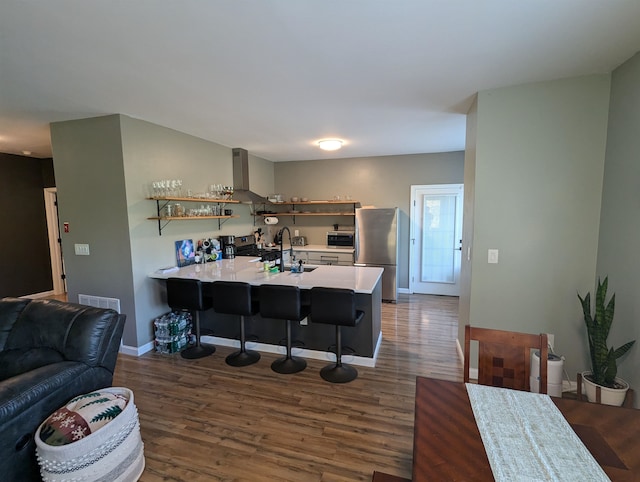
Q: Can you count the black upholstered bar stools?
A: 4